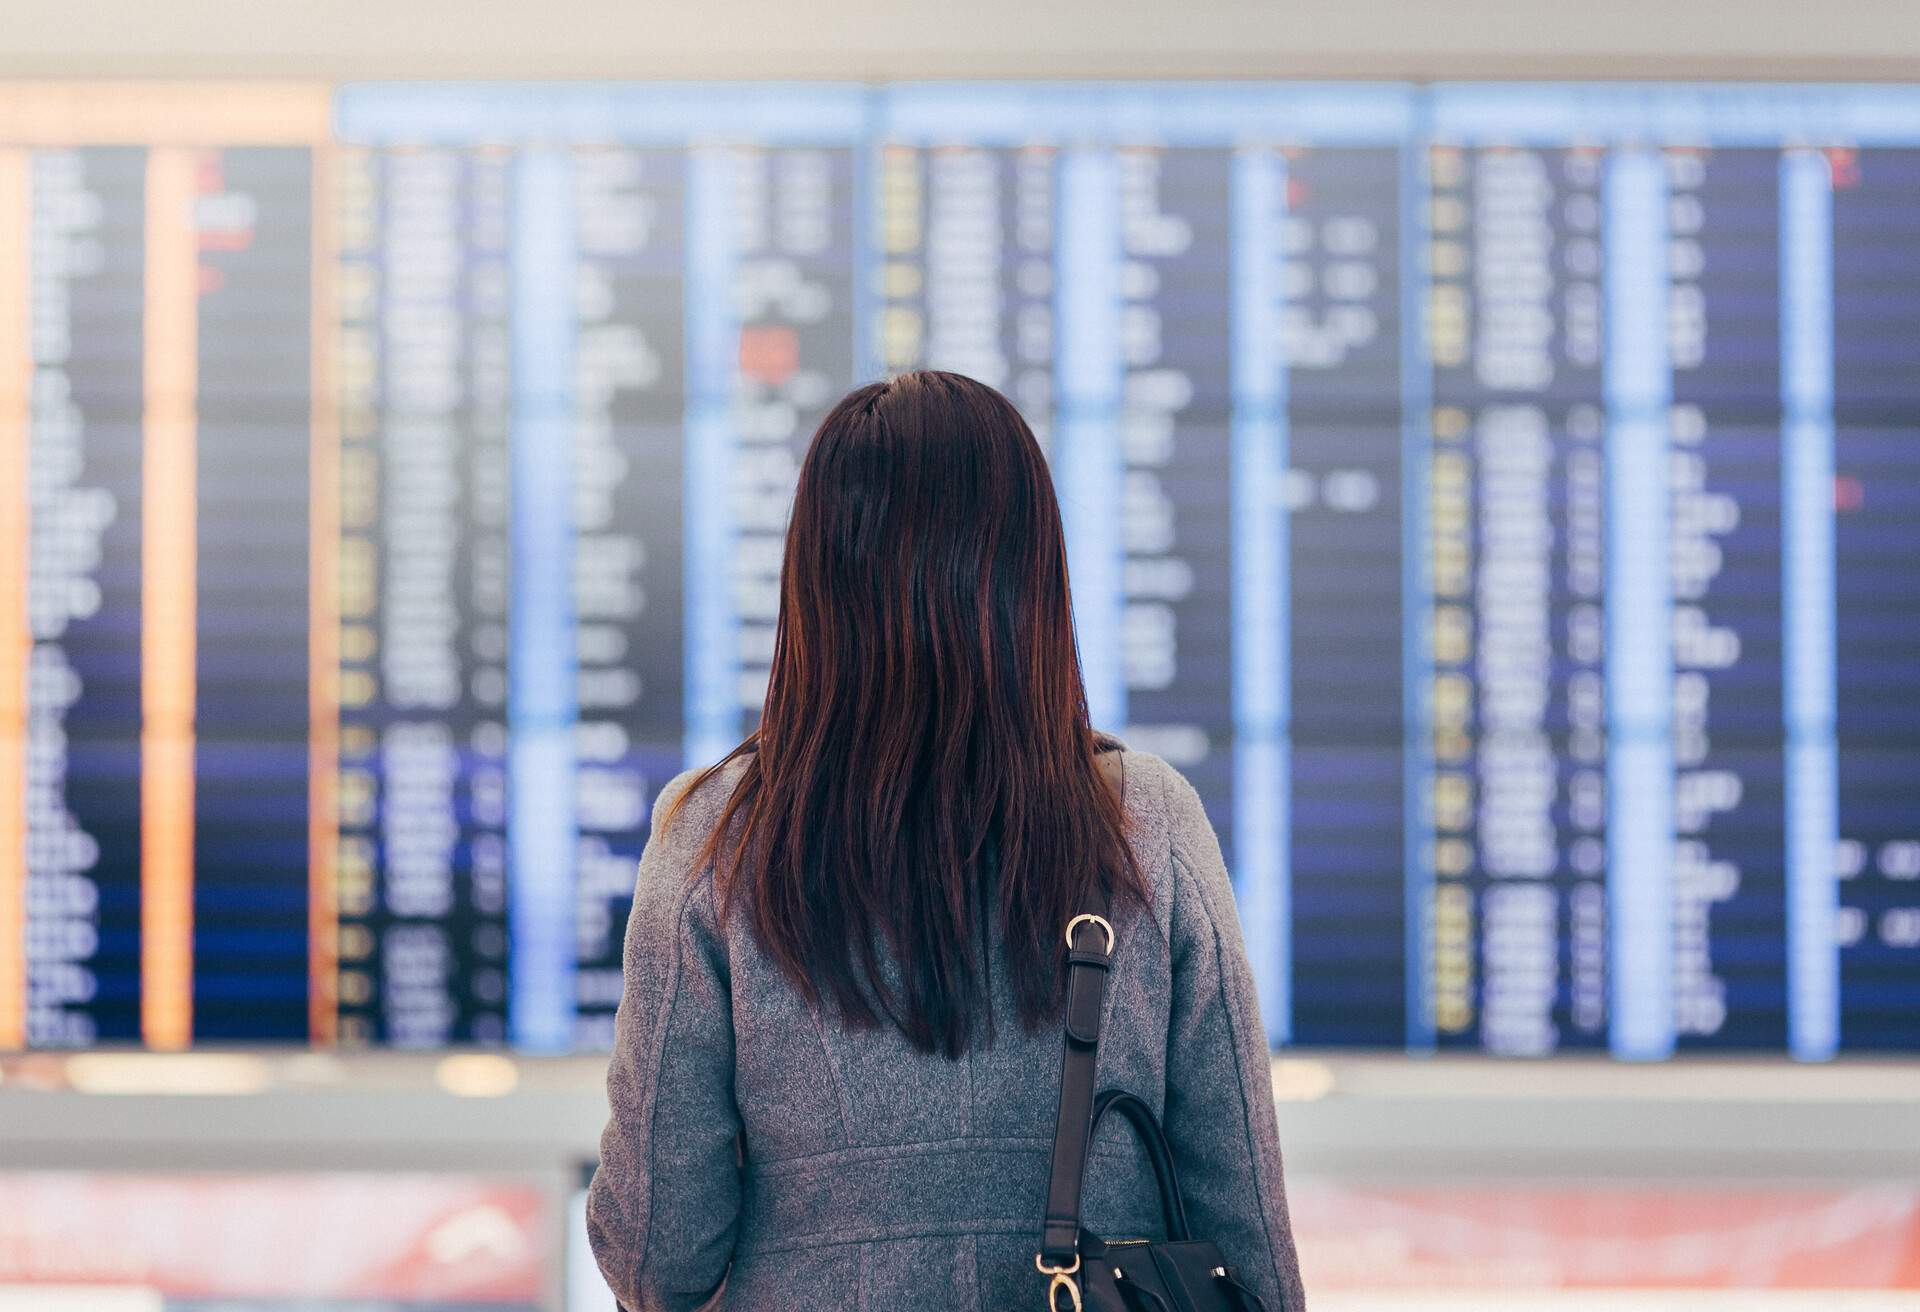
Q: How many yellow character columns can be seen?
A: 3